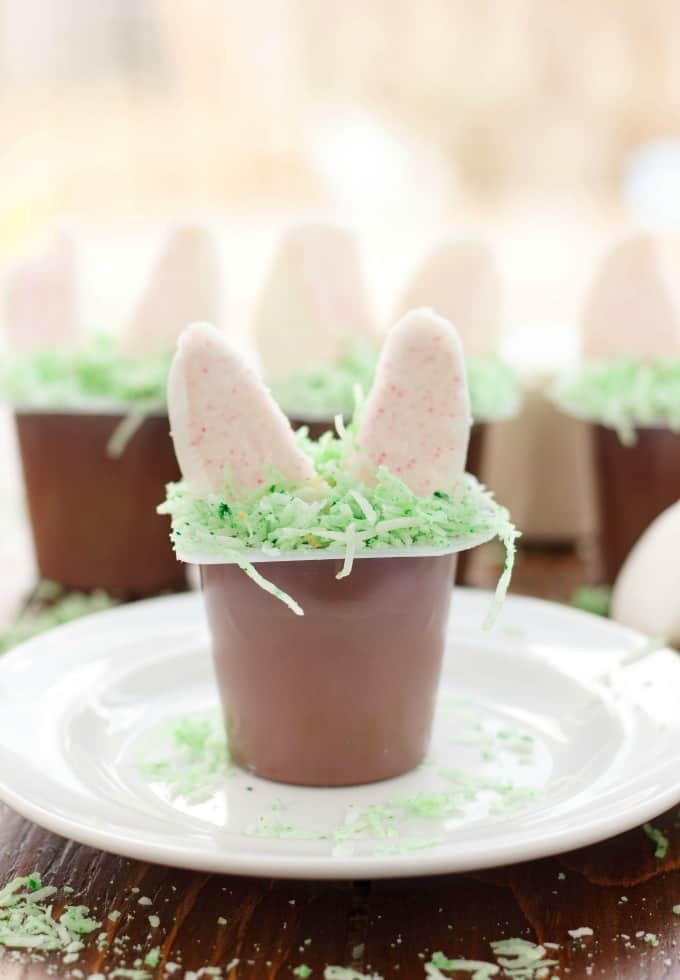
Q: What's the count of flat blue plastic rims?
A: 0